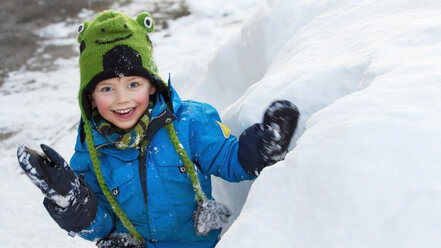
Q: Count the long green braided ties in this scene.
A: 2